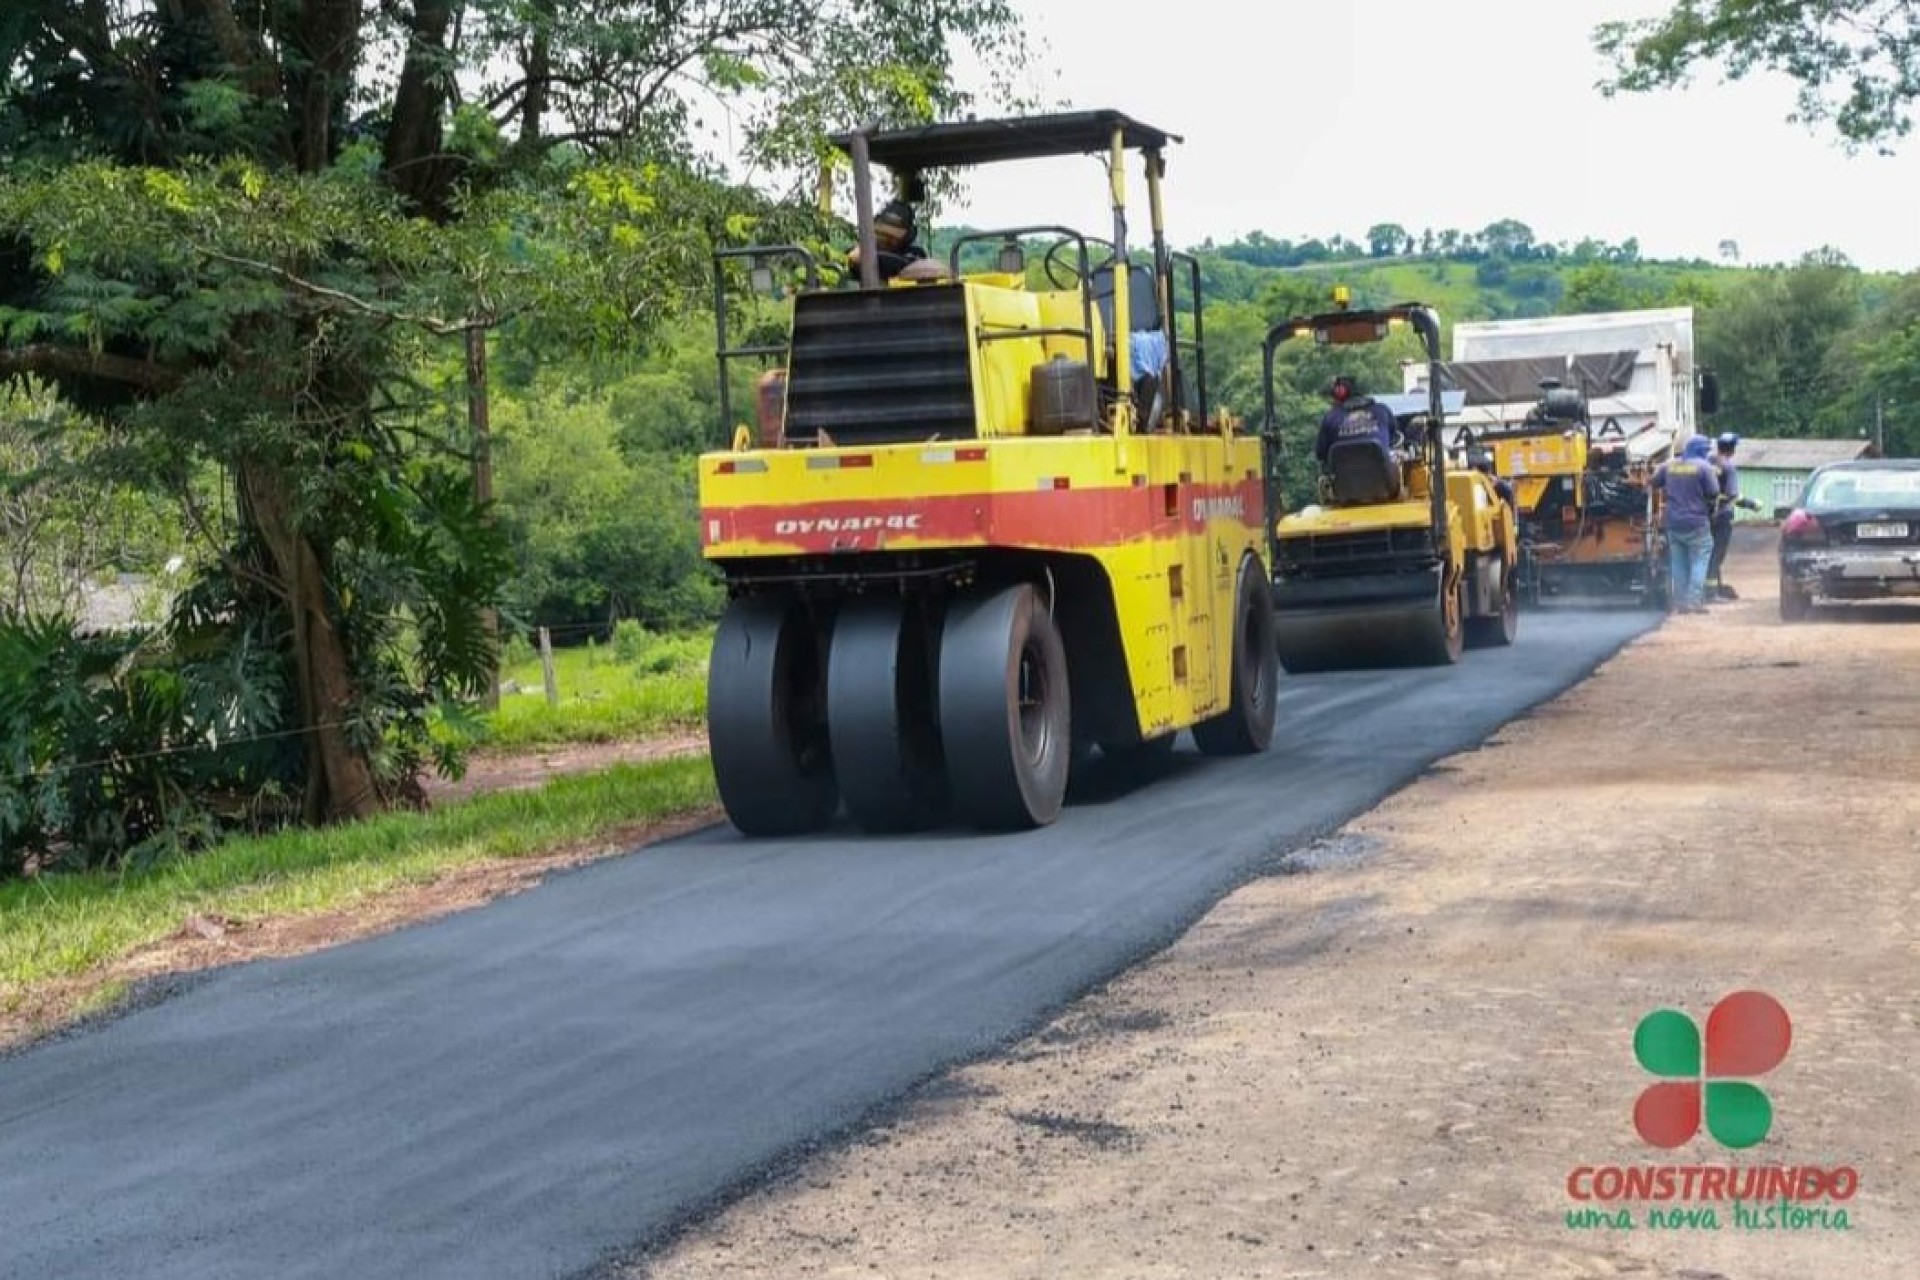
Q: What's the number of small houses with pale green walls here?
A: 1